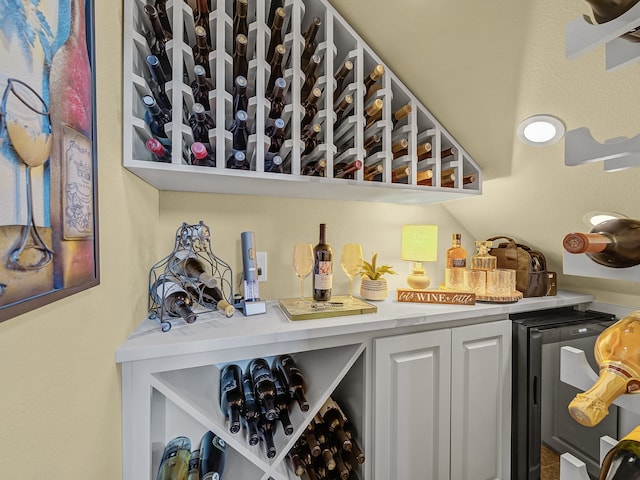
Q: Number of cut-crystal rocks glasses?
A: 4